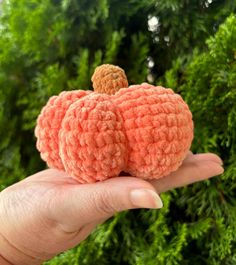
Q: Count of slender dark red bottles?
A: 0